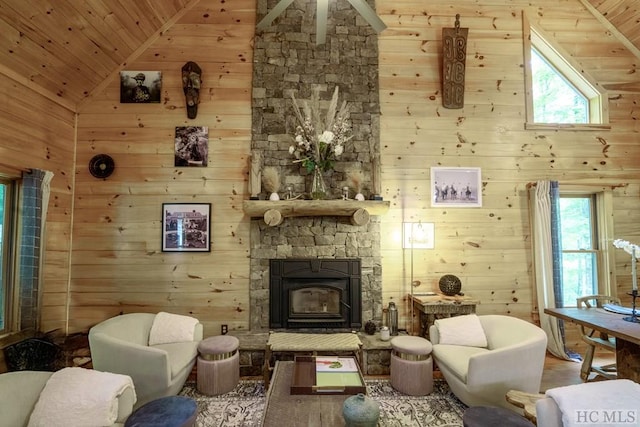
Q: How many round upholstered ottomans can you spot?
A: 4